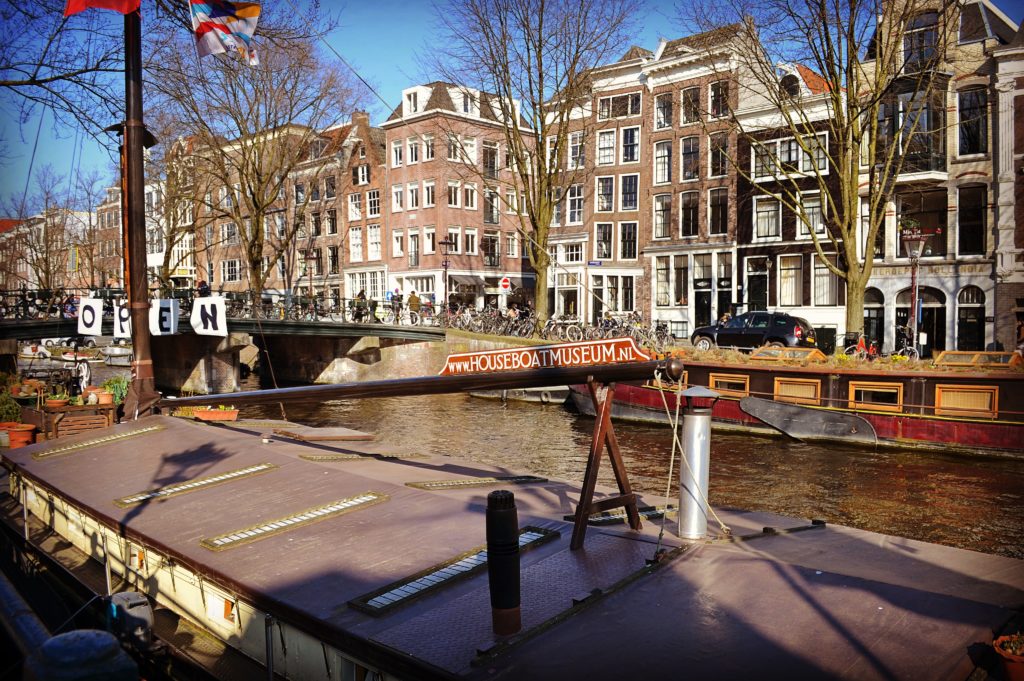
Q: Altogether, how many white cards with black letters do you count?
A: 4